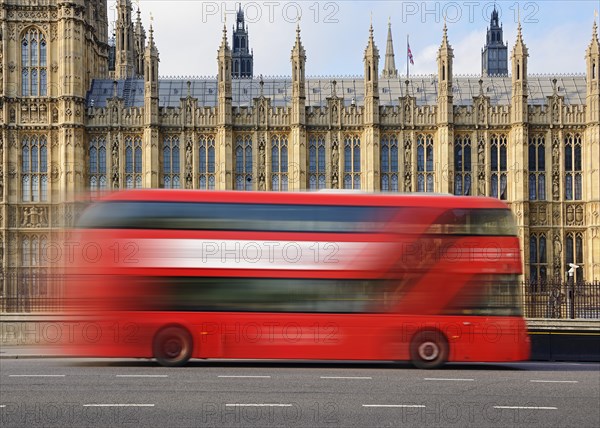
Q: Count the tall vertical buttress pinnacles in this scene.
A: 7